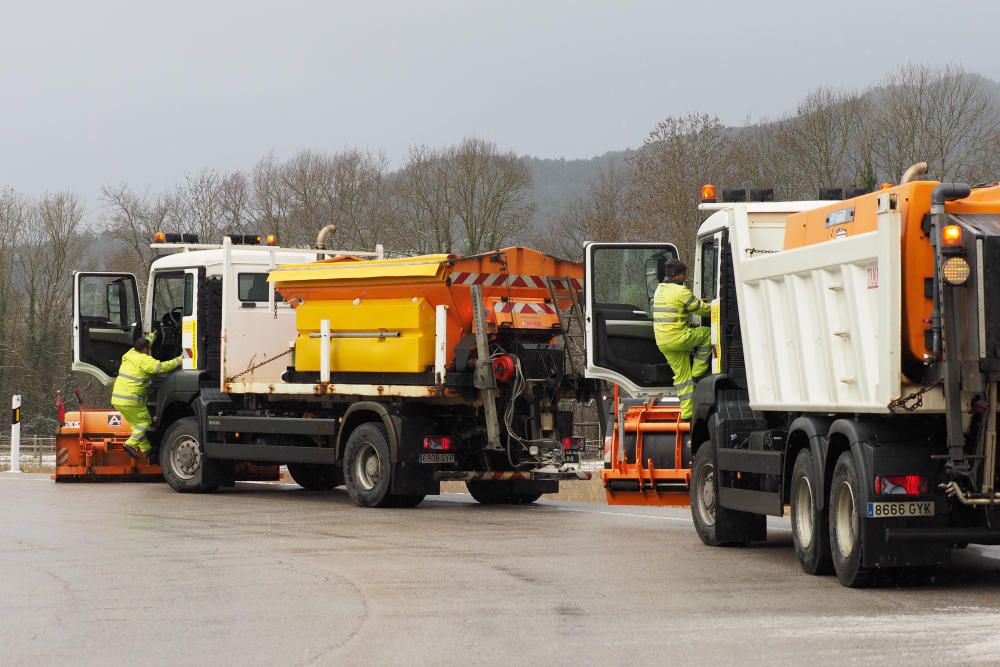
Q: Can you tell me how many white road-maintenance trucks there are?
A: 2